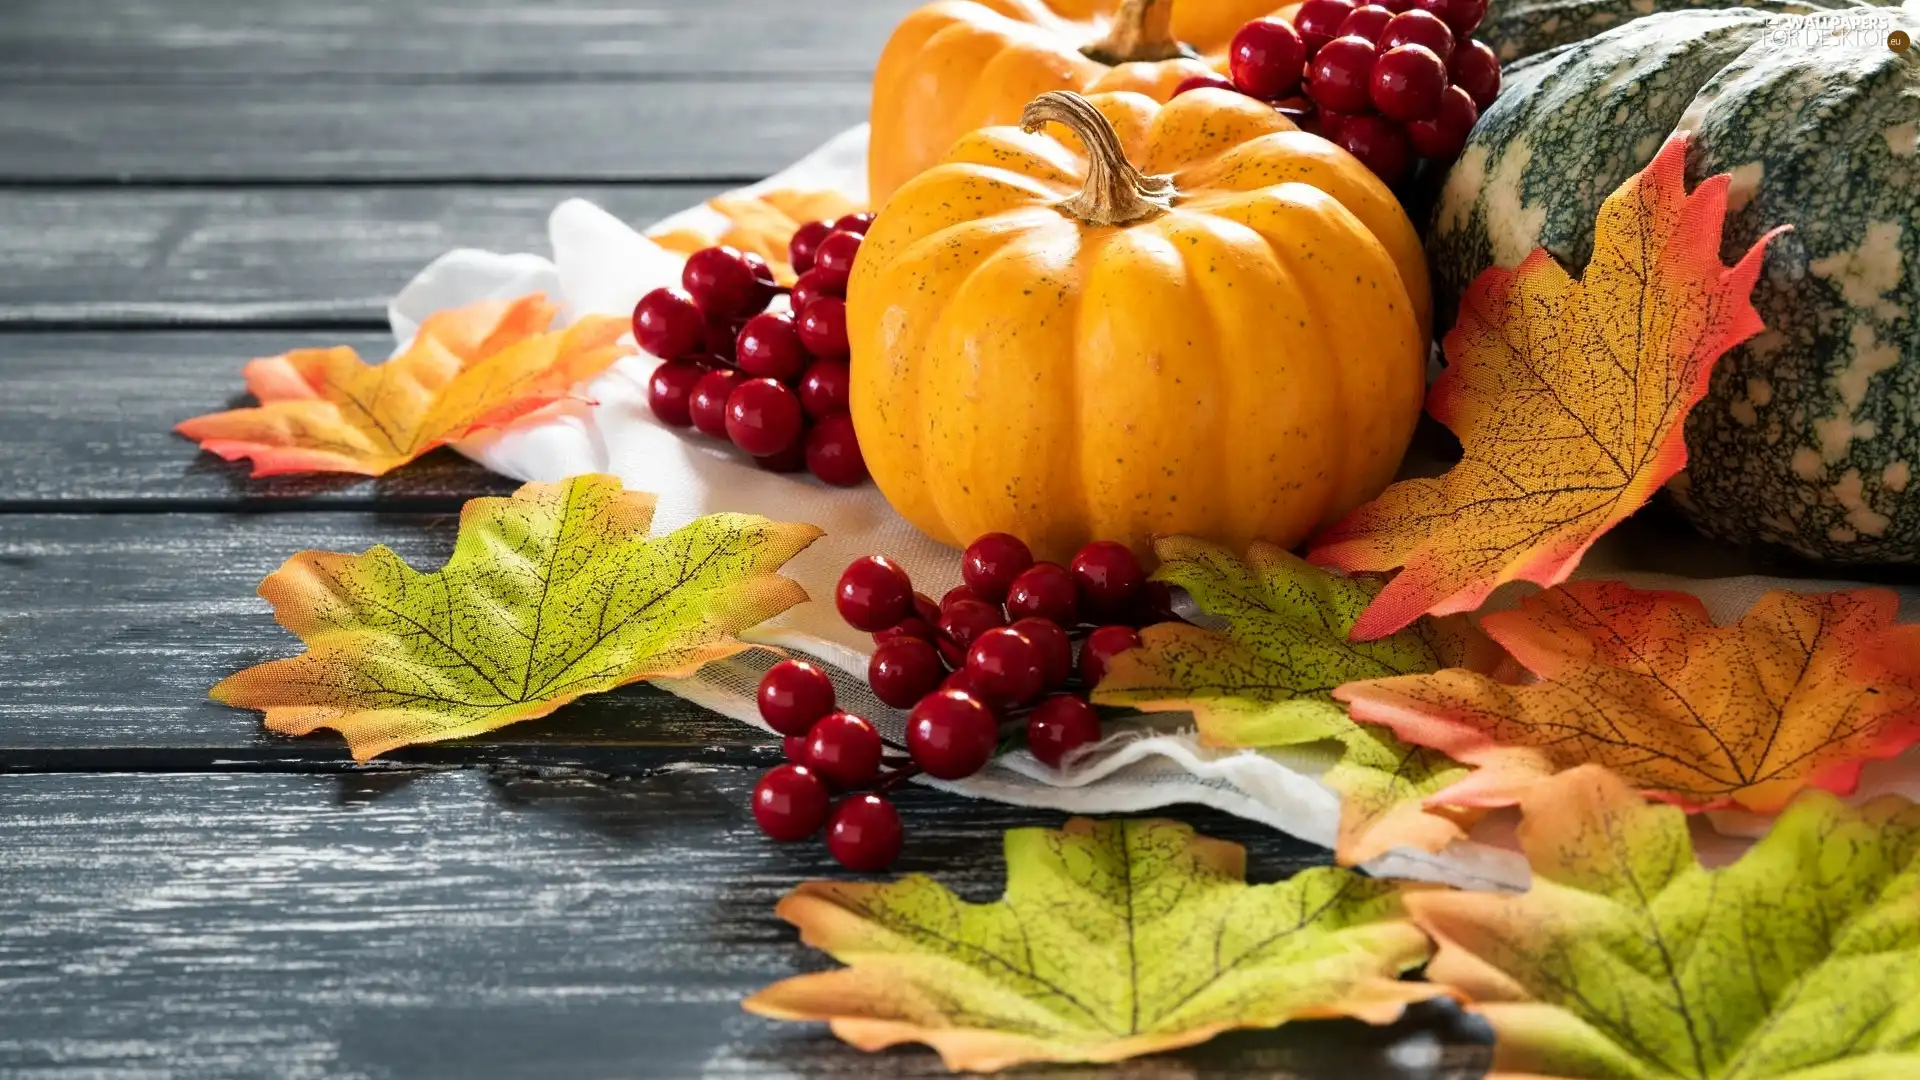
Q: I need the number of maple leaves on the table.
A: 8